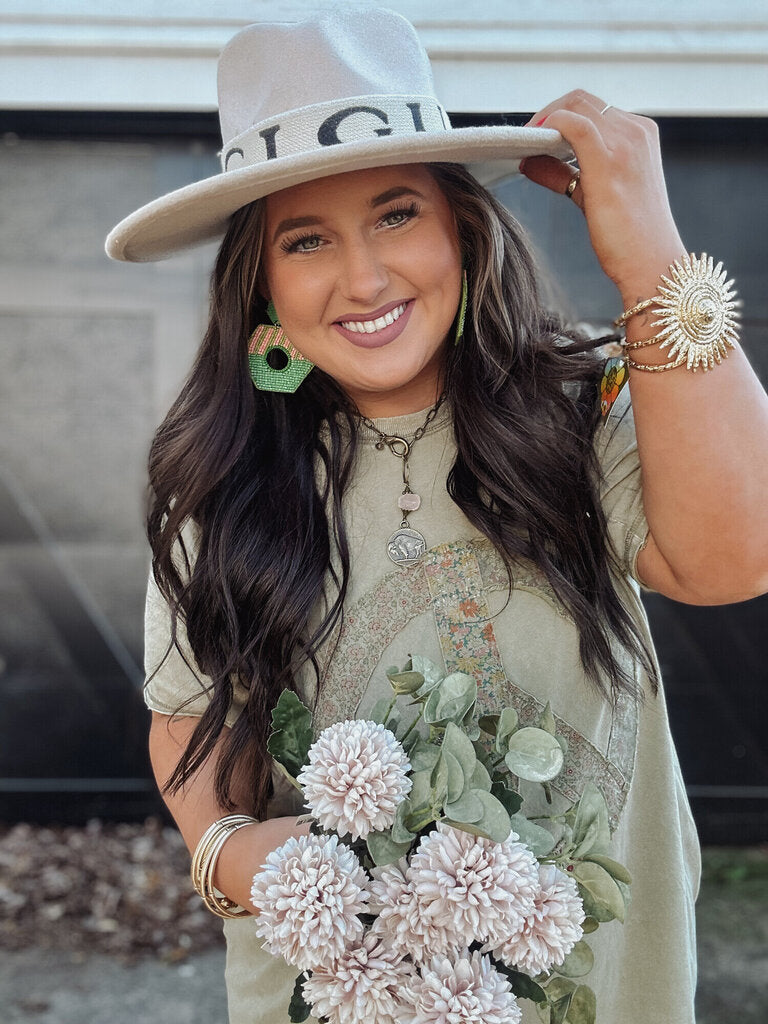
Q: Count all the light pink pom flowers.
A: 7